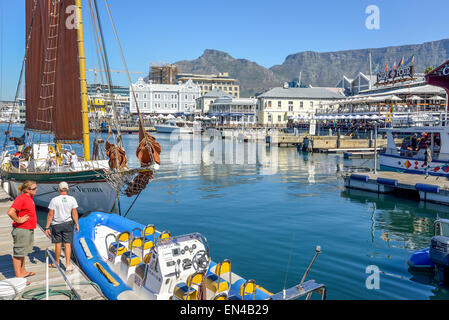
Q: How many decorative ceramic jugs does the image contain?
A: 0